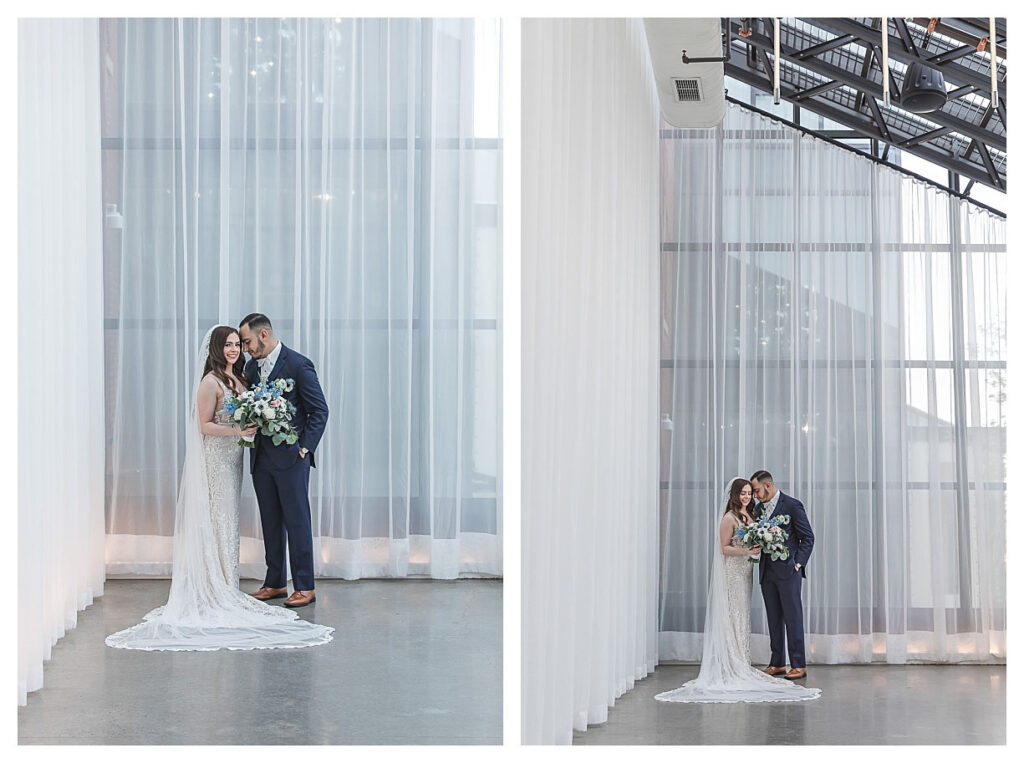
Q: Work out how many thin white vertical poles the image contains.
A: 3